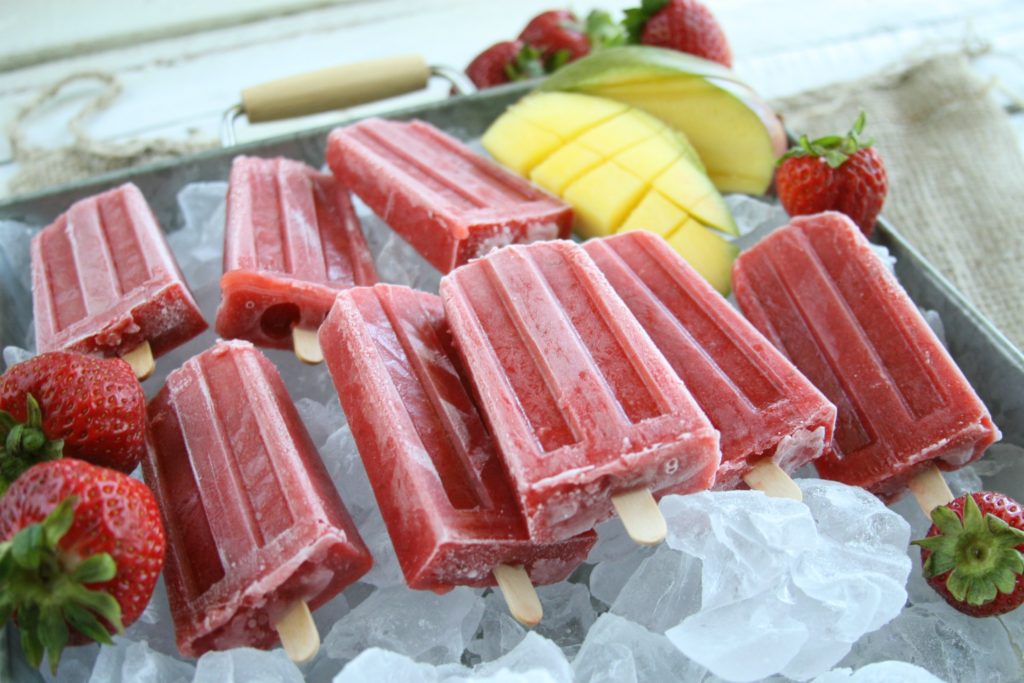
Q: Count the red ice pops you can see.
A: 8